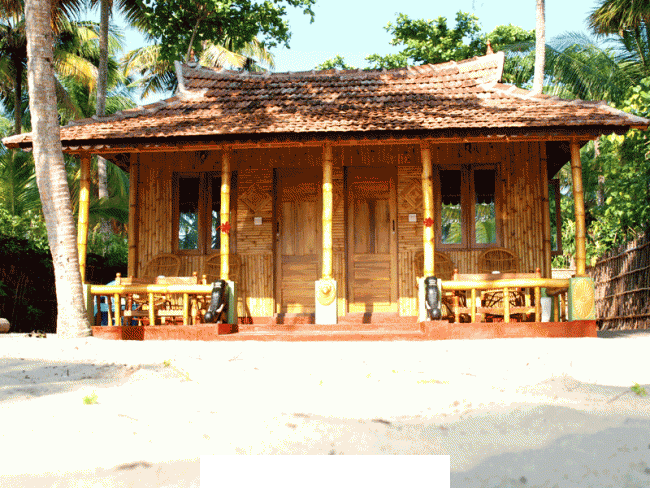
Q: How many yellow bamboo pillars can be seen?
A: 5